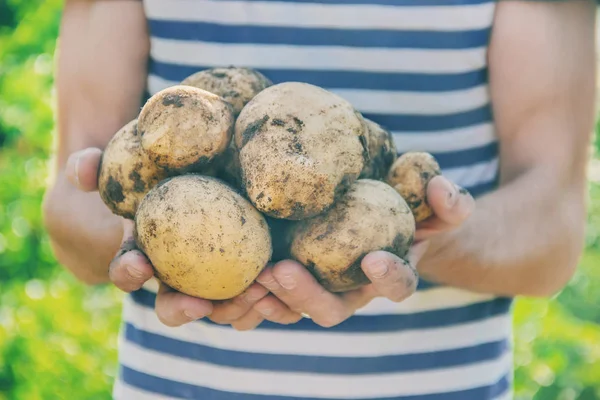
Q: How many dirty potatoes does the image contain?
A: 8